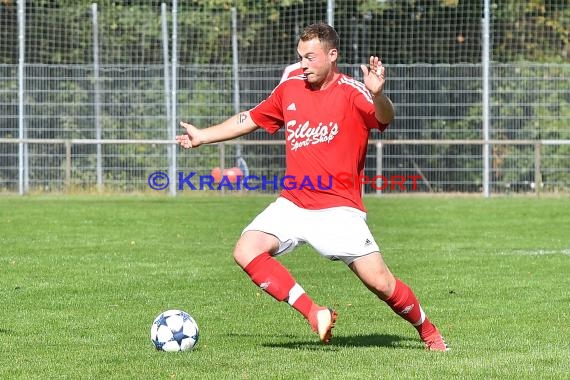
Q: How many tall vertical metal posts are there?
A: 7